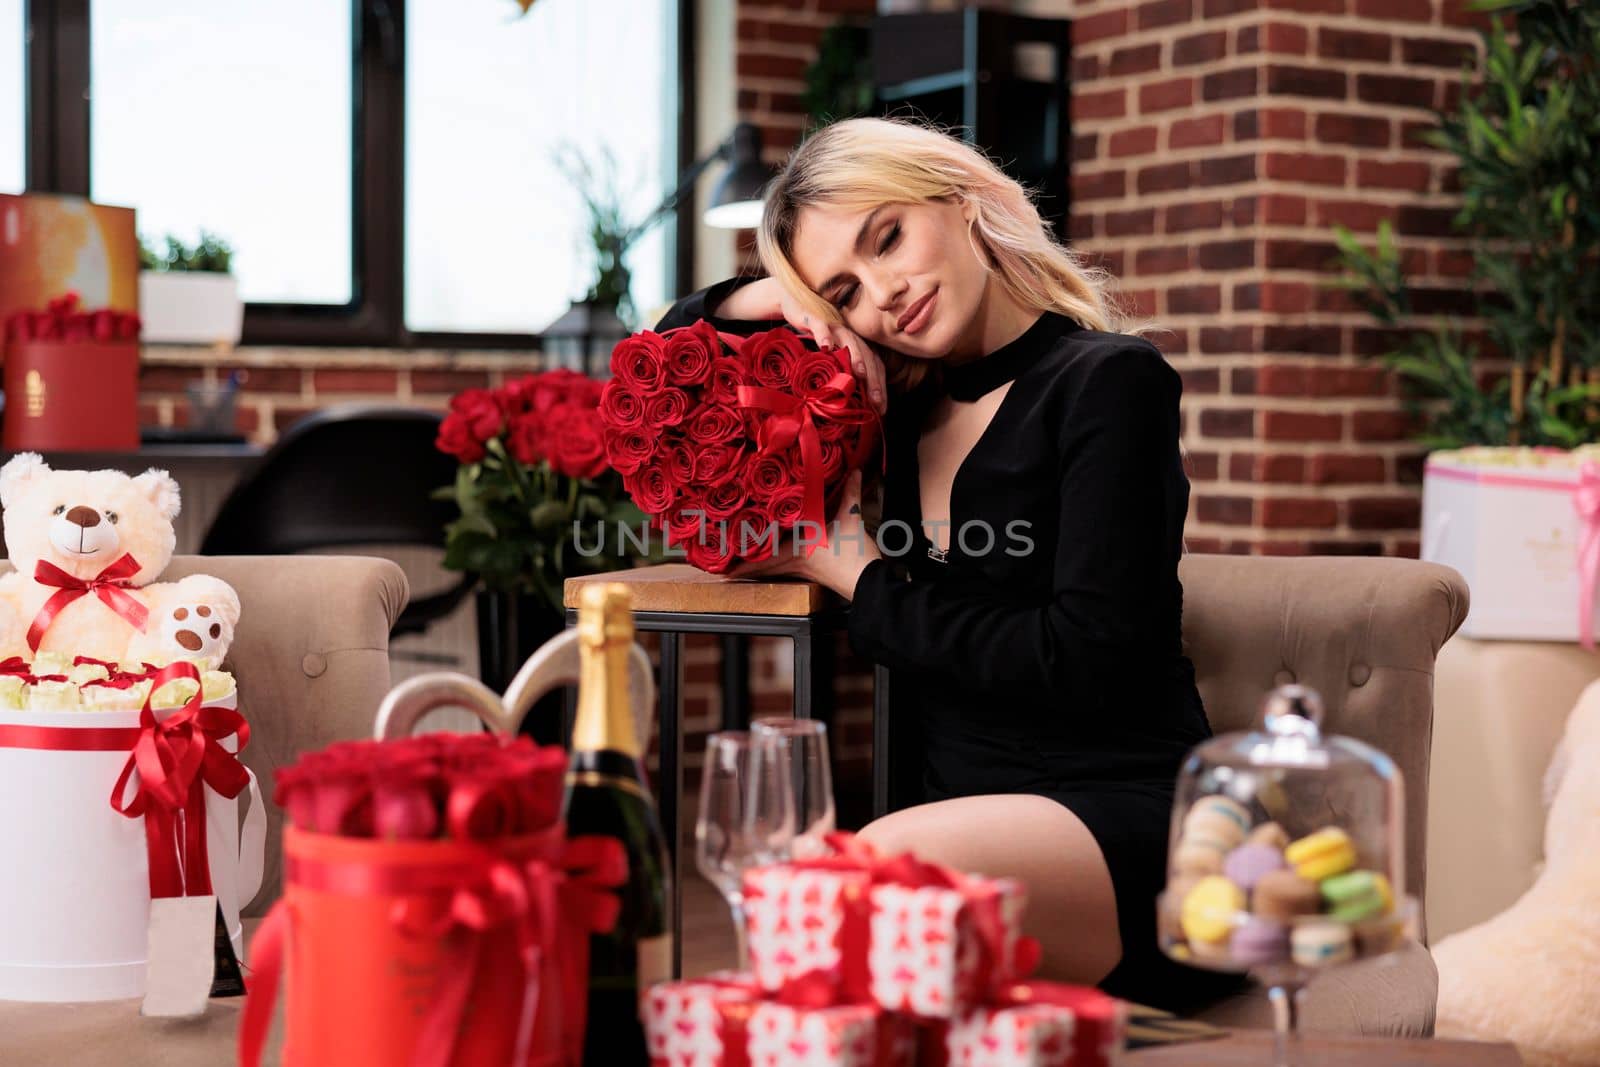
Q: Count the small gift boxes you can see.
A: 3